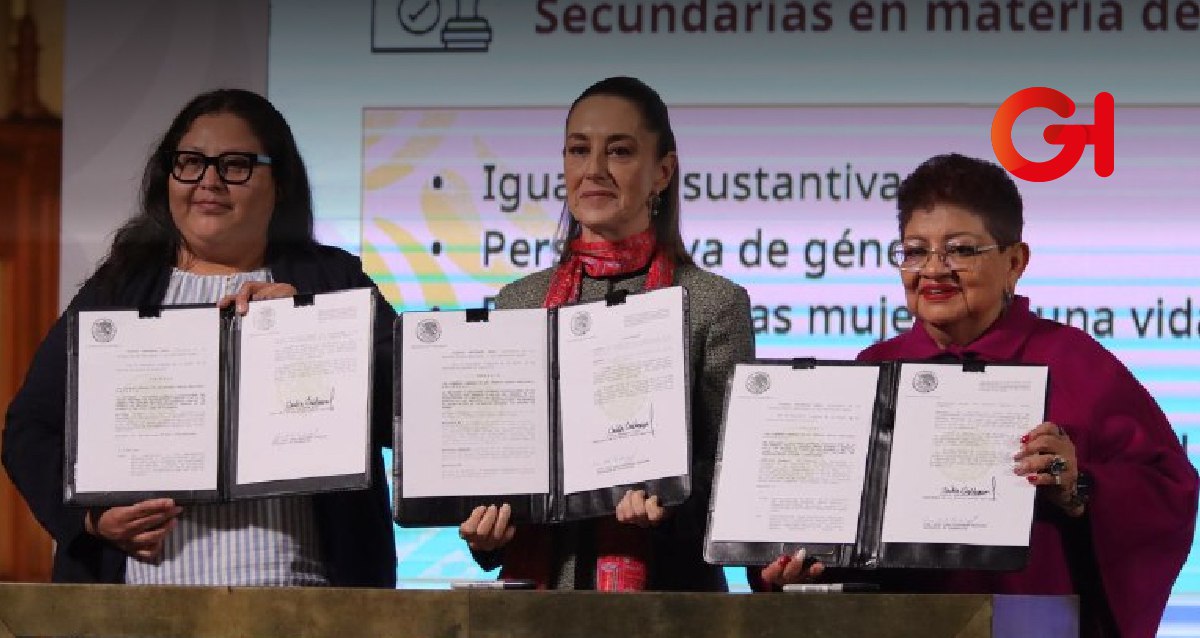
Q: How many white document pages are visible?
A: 6